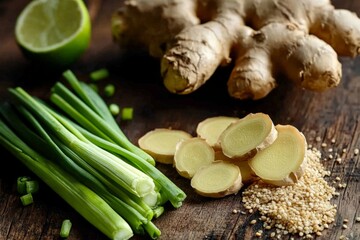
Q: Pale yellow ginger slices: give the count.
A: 6